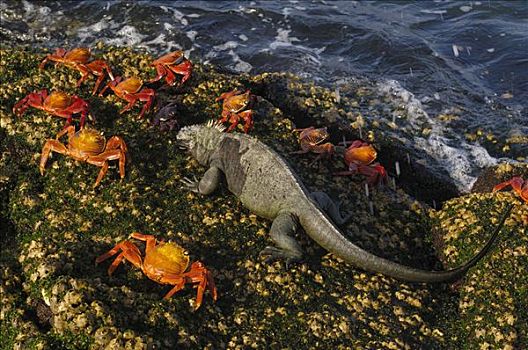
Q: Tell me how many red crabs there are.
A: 10